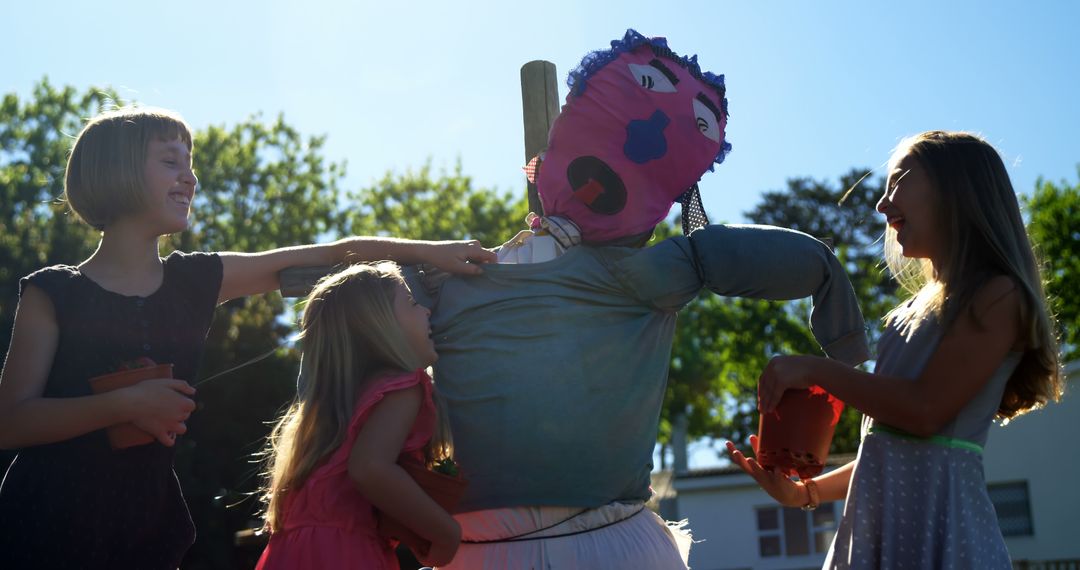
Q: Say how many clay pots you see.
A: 3